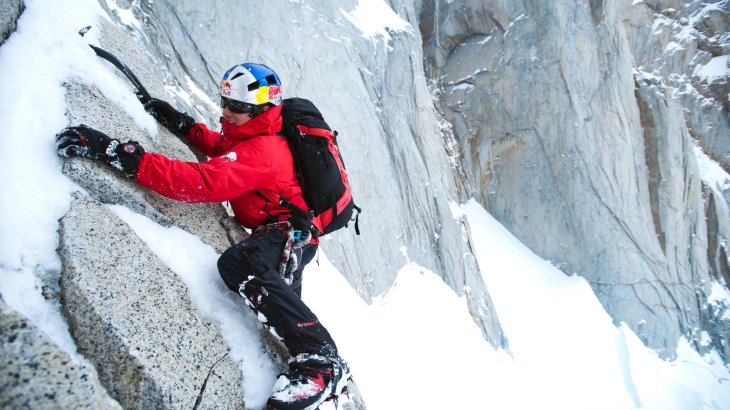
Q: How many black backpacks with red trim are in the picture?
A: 1